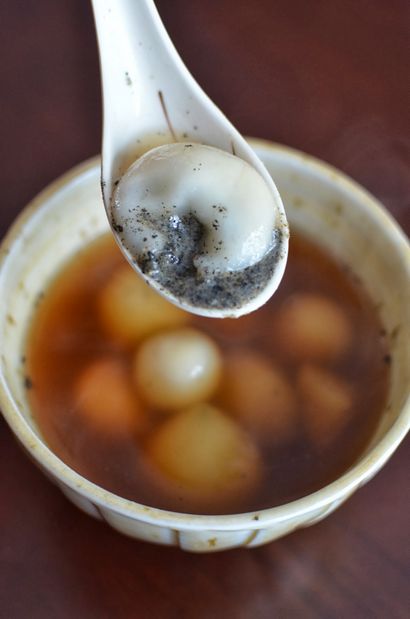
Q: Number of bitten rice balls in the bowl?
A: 0